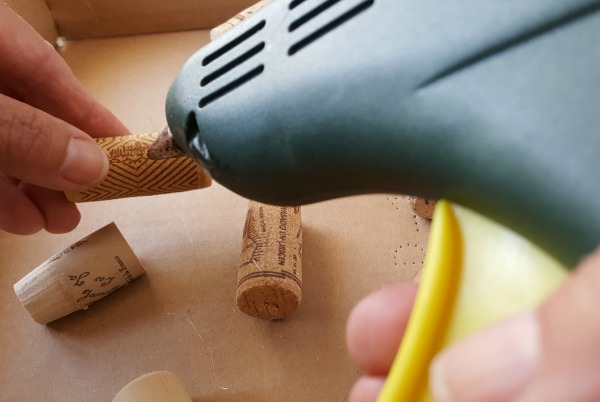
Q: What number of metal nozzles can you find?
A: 1